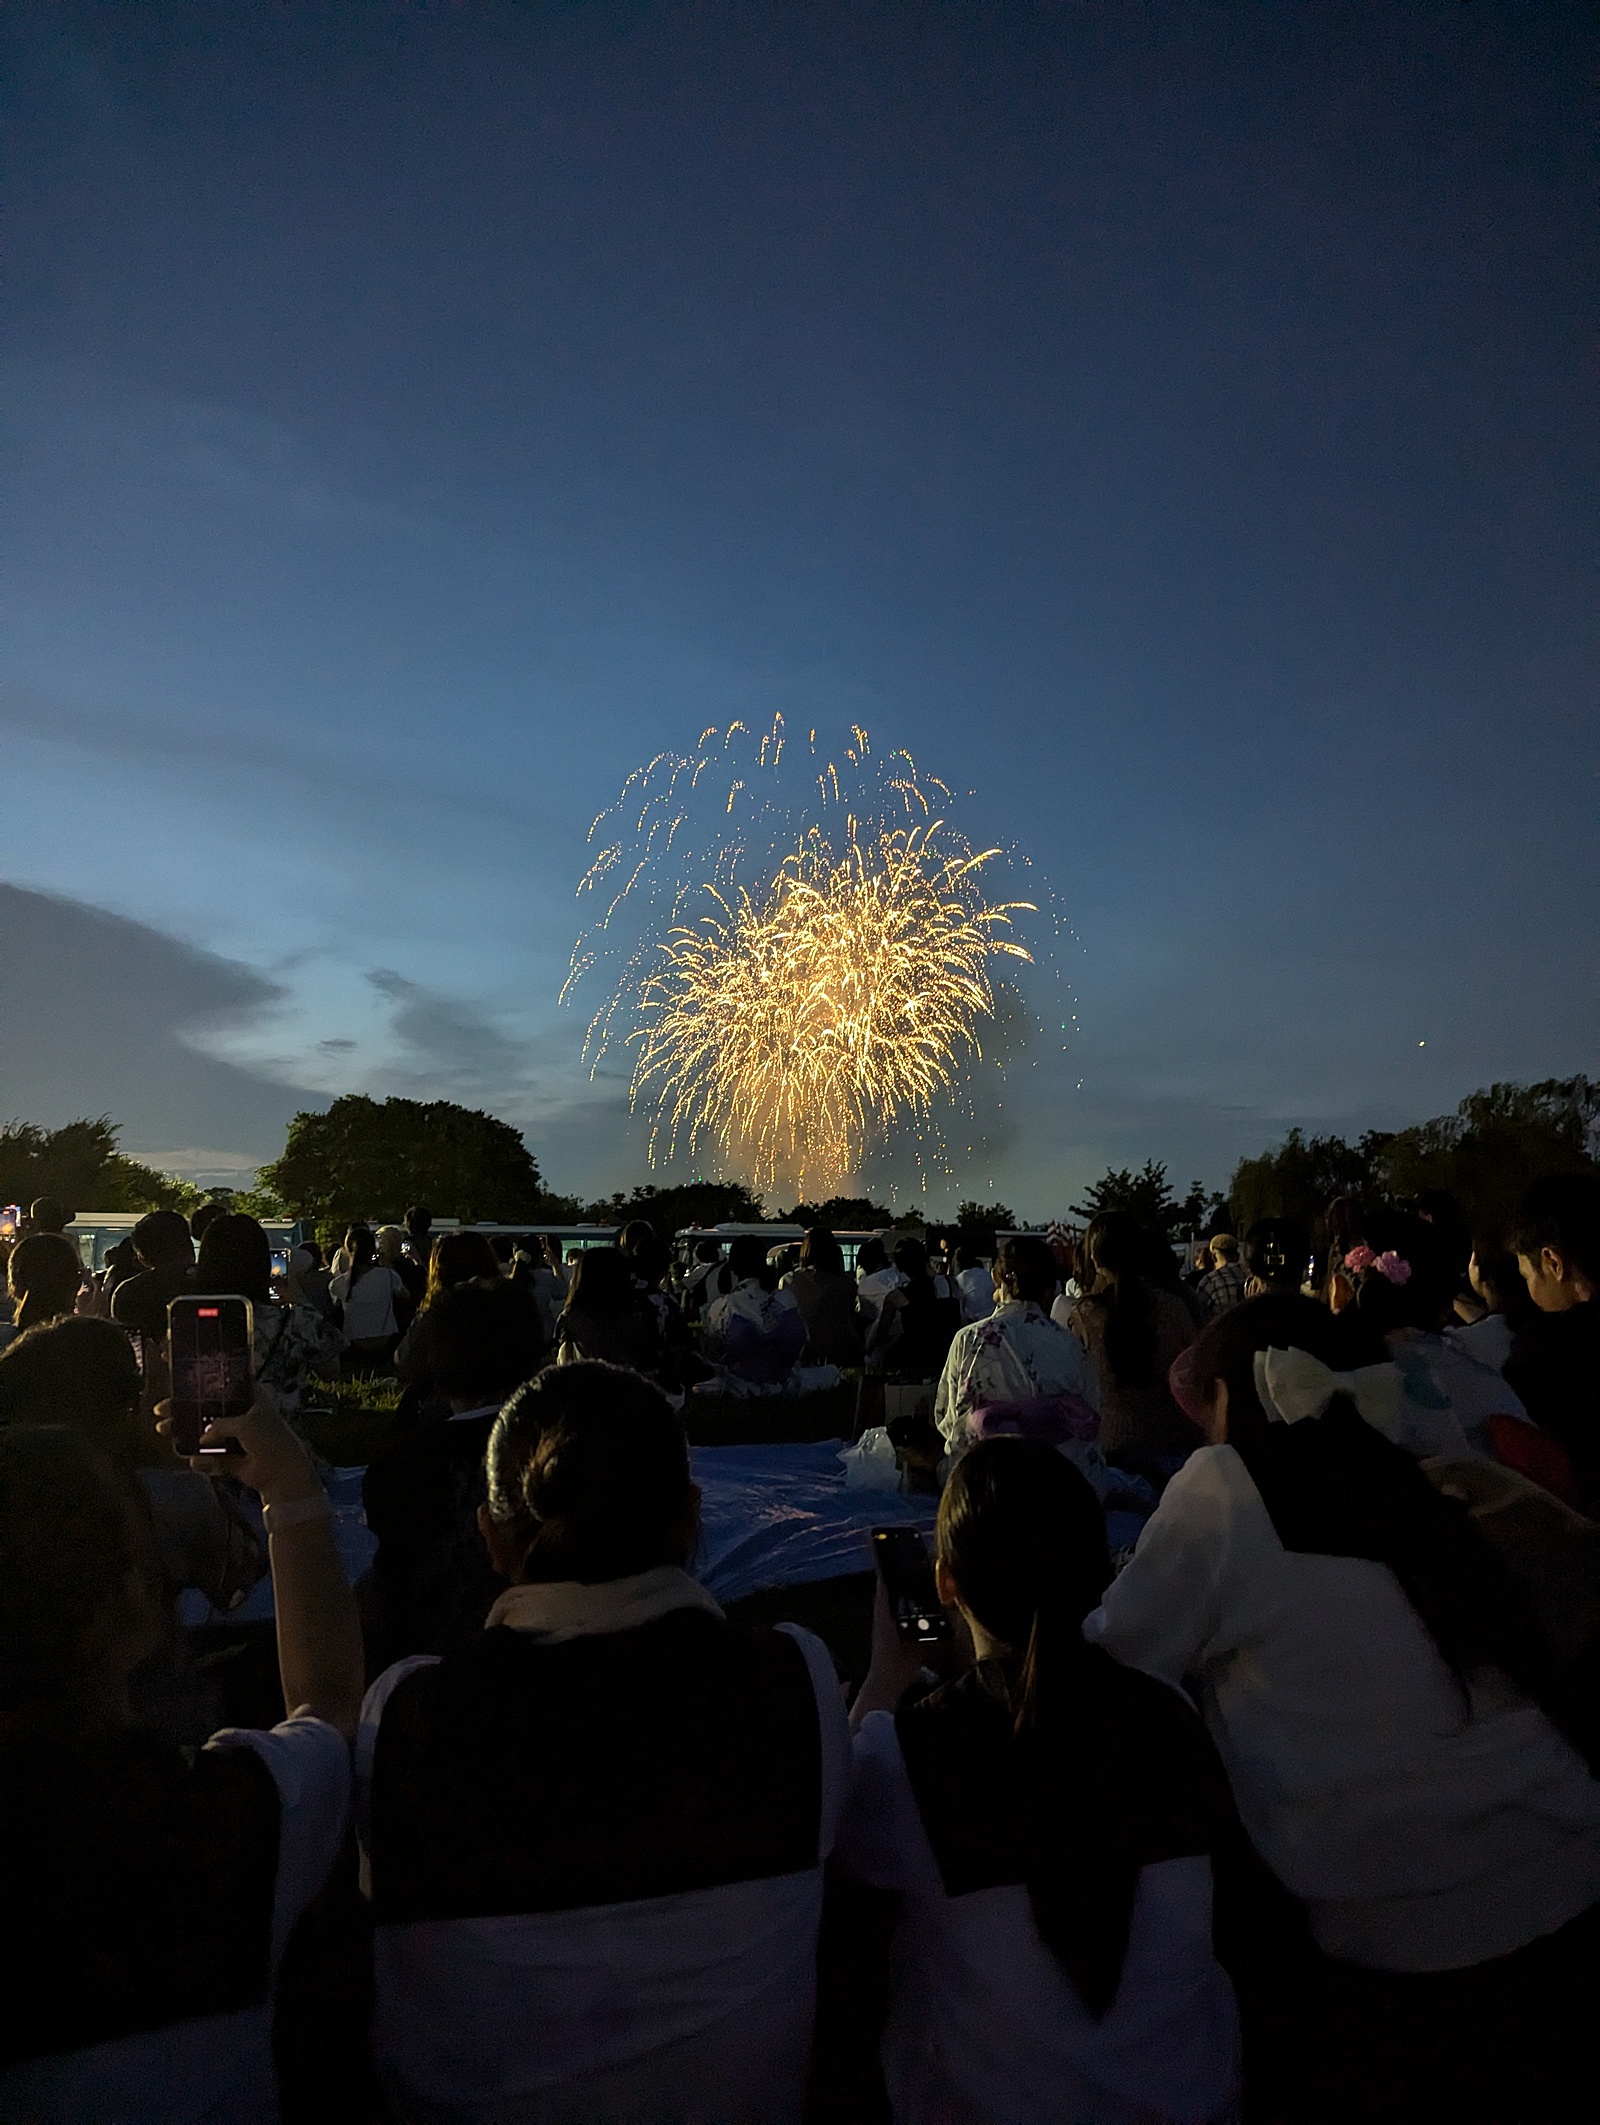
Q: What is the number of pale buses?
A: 3